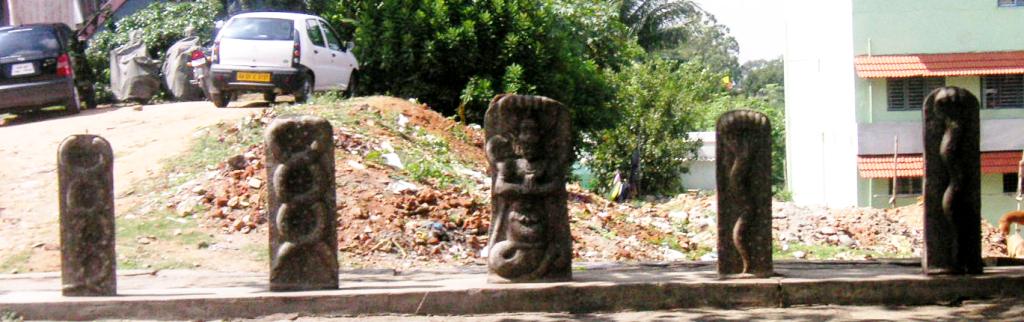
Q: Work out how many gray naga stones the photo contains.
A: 5